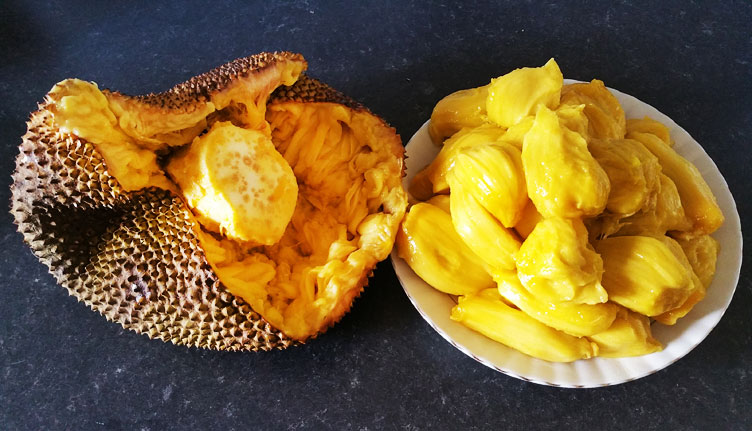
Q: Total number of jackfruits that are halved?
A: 1